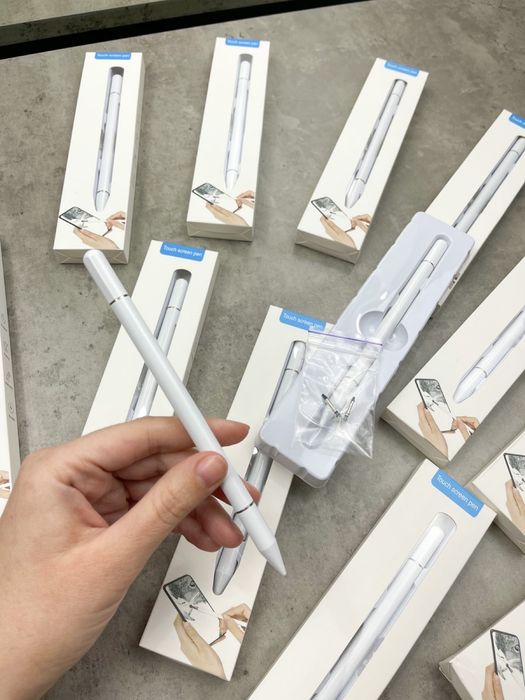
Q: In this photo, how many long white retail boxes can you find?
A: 11